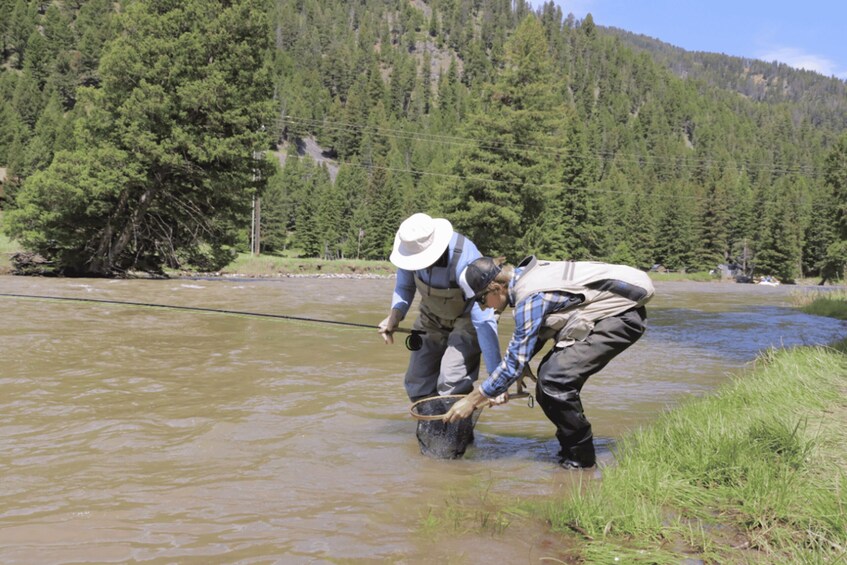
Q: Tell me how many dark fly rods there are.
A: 1